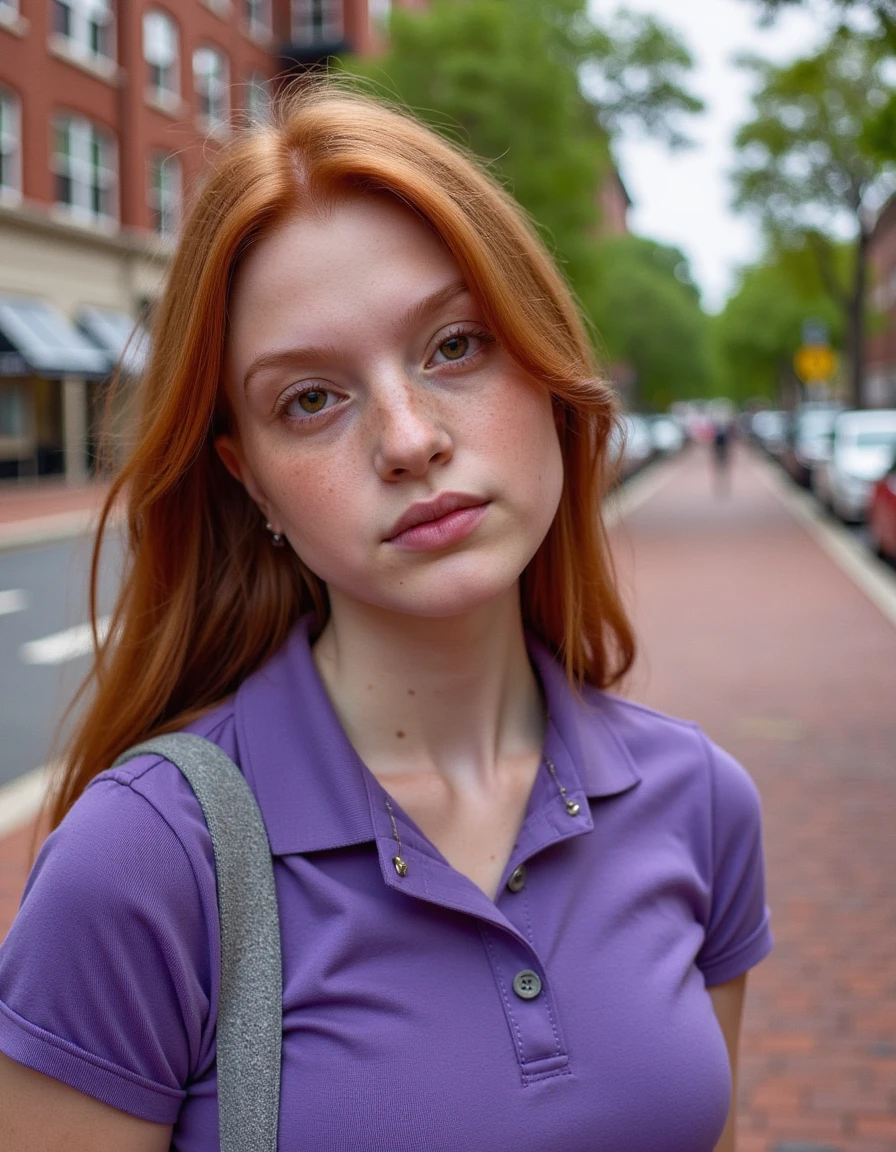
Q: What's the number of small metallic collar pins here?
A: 2